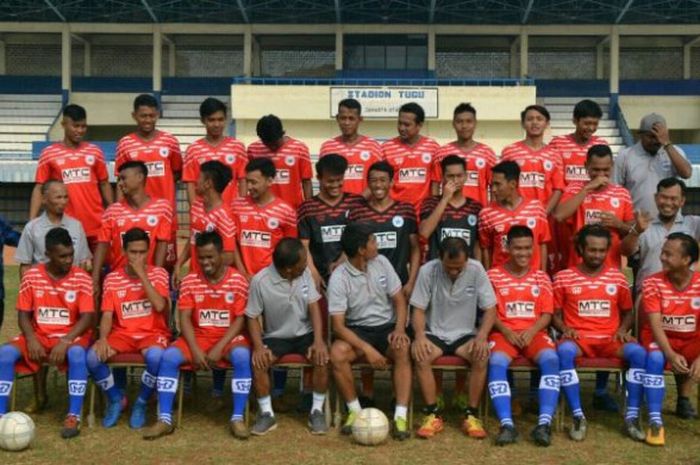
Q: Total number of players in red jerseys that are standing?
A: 14